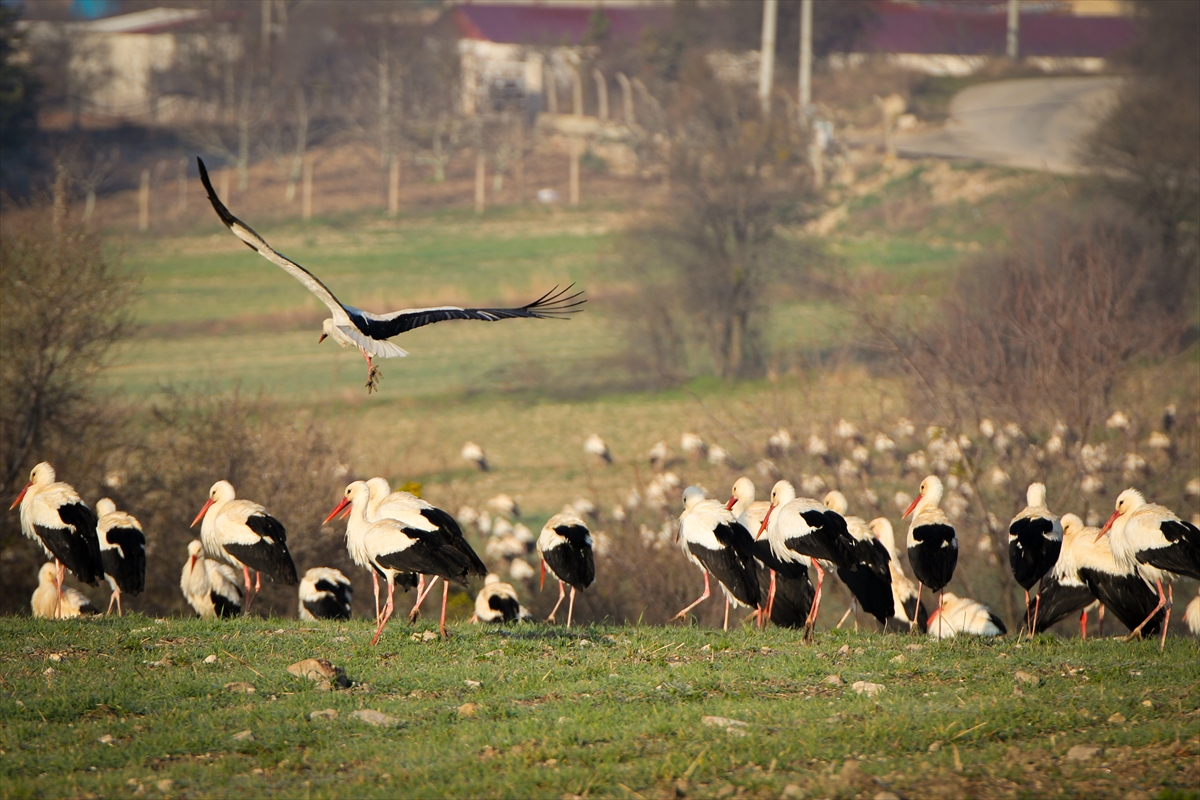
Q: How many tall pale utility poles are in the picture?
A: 3